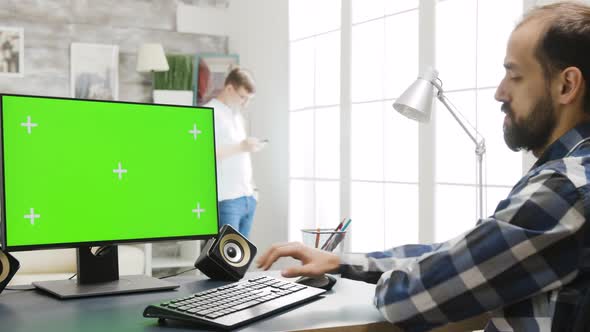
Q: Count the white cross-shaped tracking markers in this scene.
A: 5